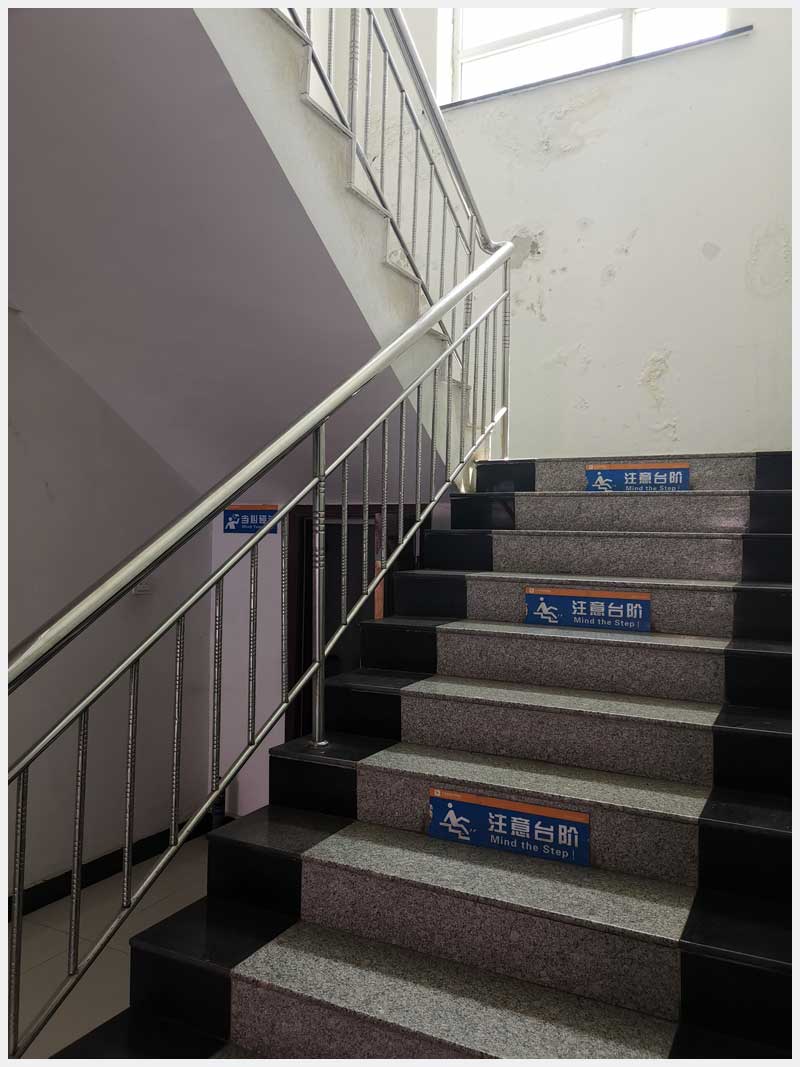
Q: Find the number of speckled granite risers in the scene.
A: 9